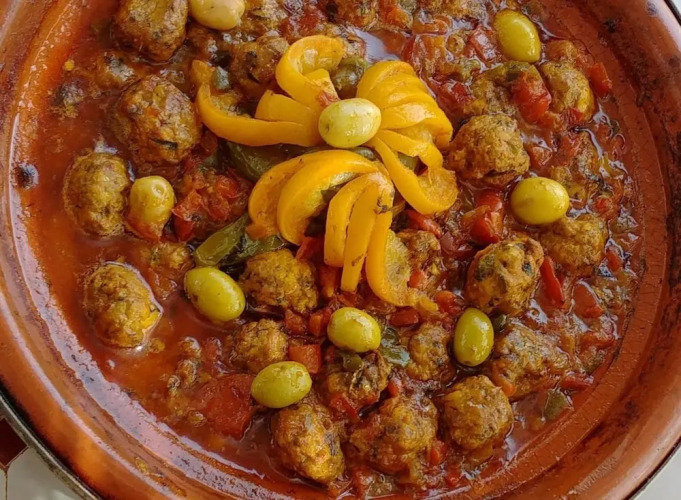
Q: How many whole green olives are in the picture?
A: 9